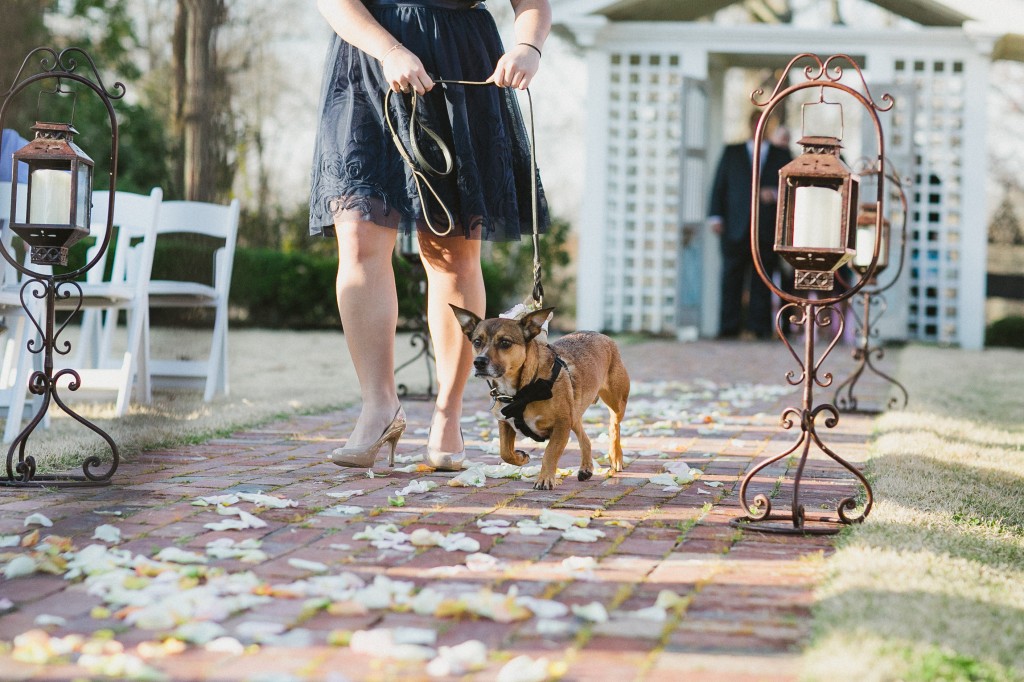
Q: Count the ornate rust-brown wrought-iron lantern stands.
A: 4